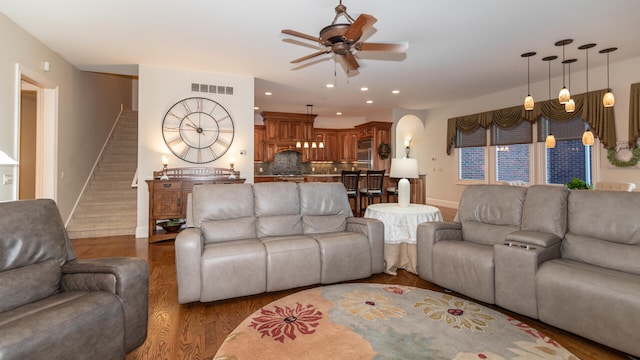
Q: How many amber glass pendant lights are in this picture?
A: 6